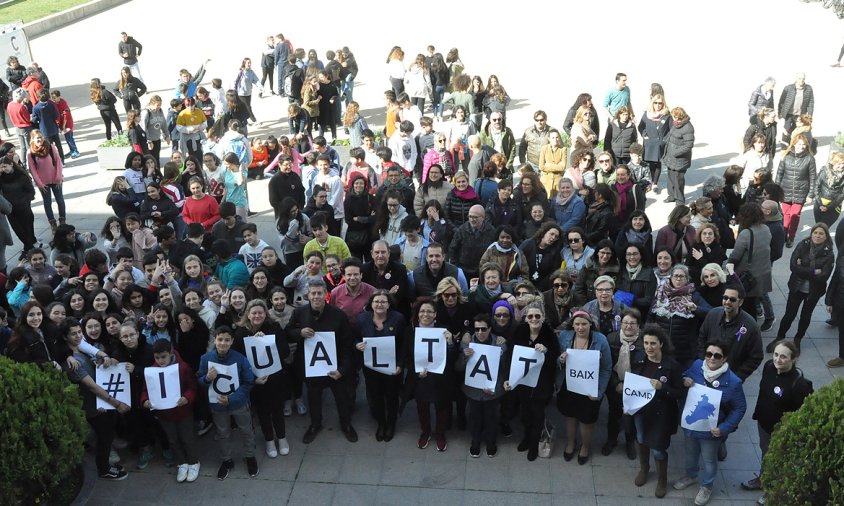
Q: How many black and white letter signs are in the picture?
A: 11